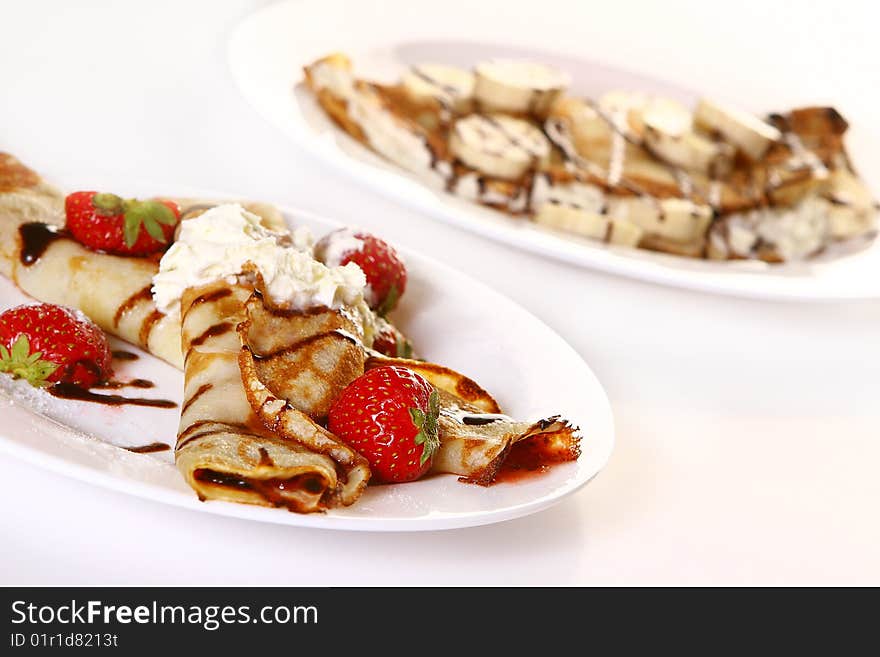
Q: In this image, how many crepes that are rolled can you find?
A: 2